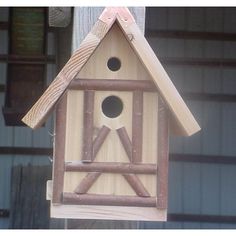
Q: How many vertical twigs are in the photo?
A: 4